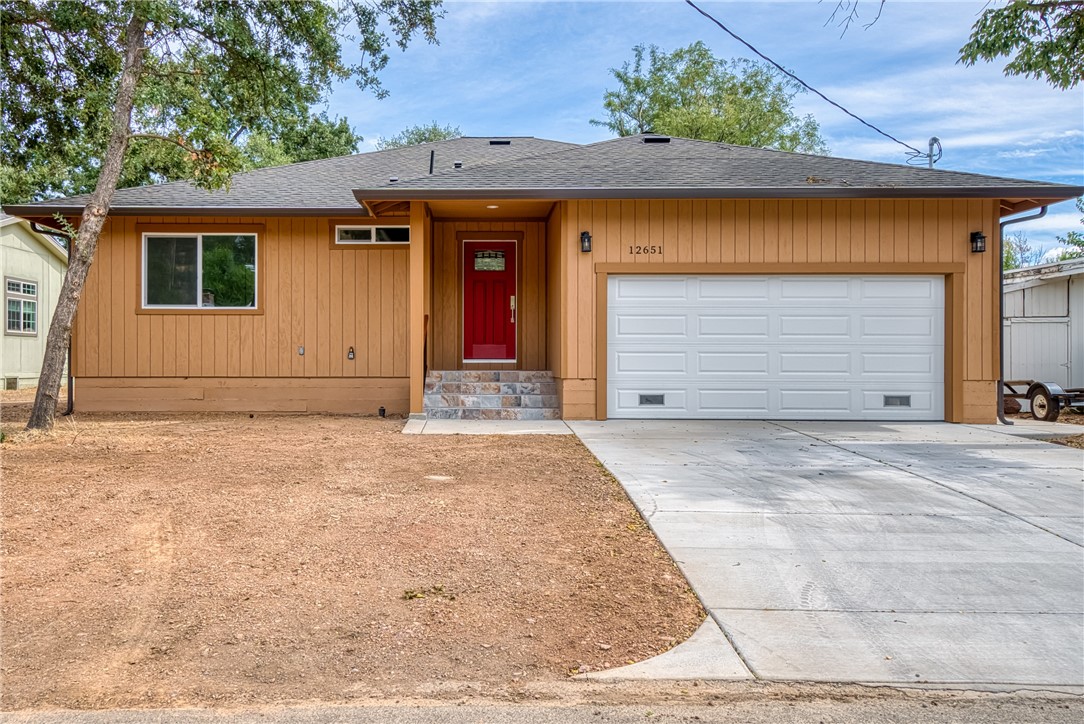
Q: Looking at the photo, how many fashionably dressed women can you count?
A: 0